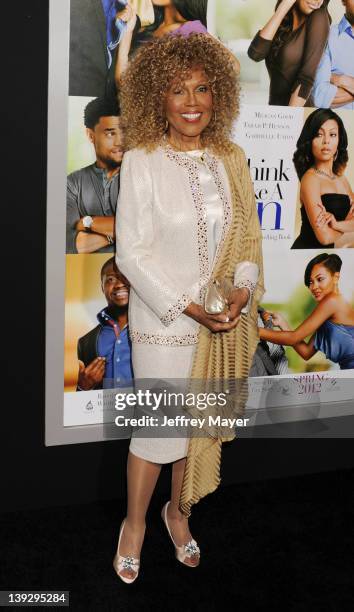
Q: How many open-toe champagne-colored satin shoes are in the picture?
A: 2